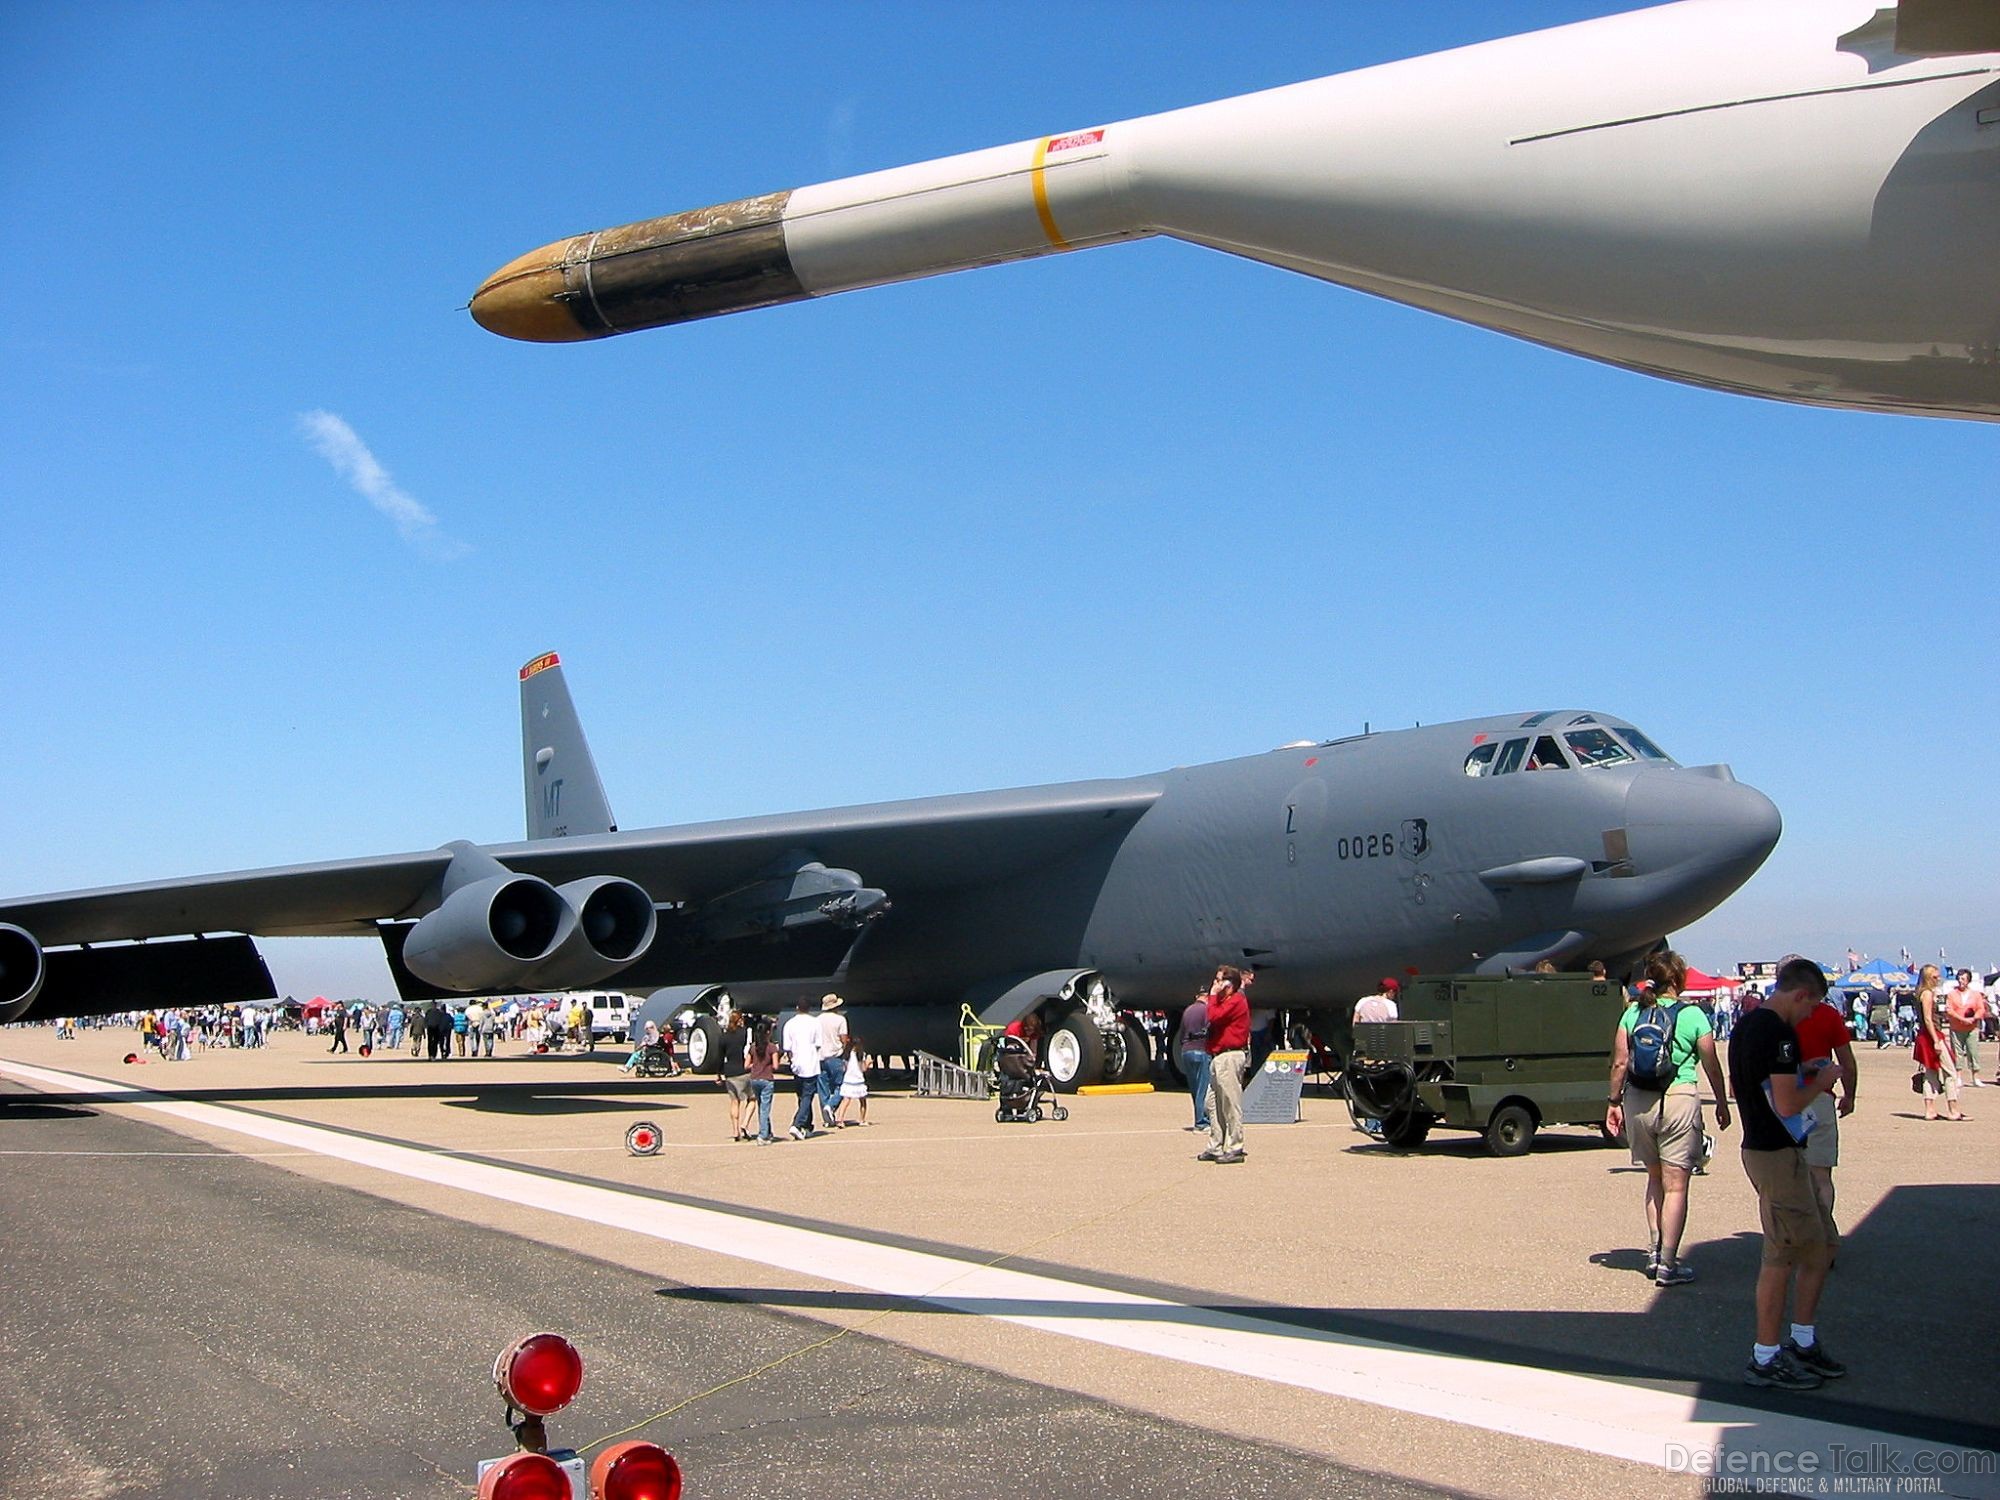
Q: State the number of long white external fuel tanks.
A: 1